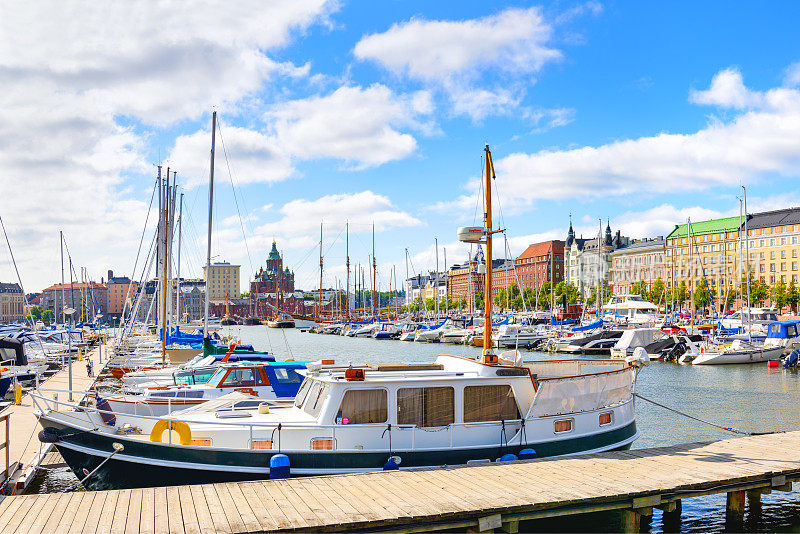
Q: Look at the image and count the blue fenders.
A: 4